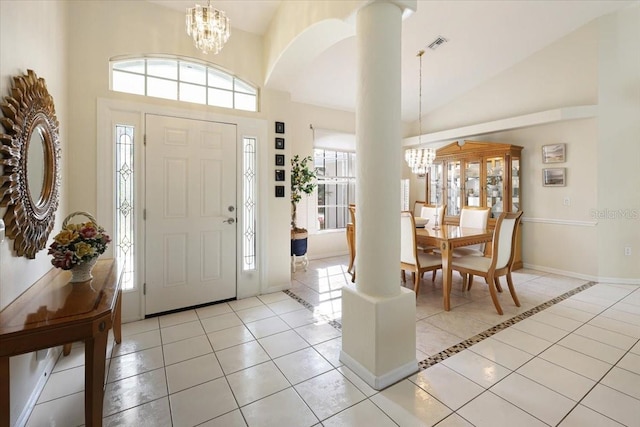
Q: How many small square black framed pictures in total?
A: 5